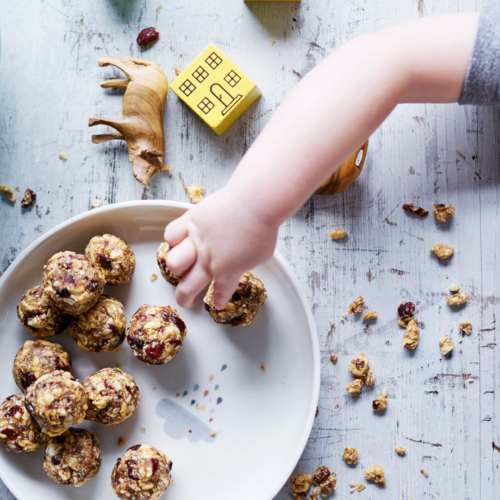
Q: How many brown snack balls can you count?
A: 13